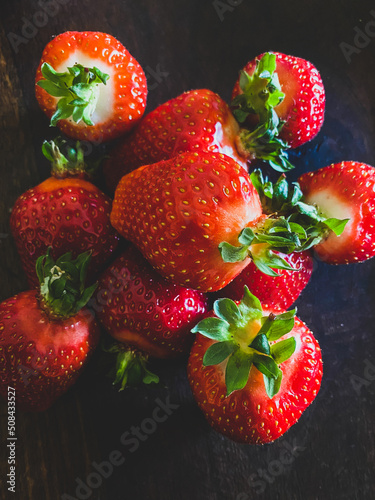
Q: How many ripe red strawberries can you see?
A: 10